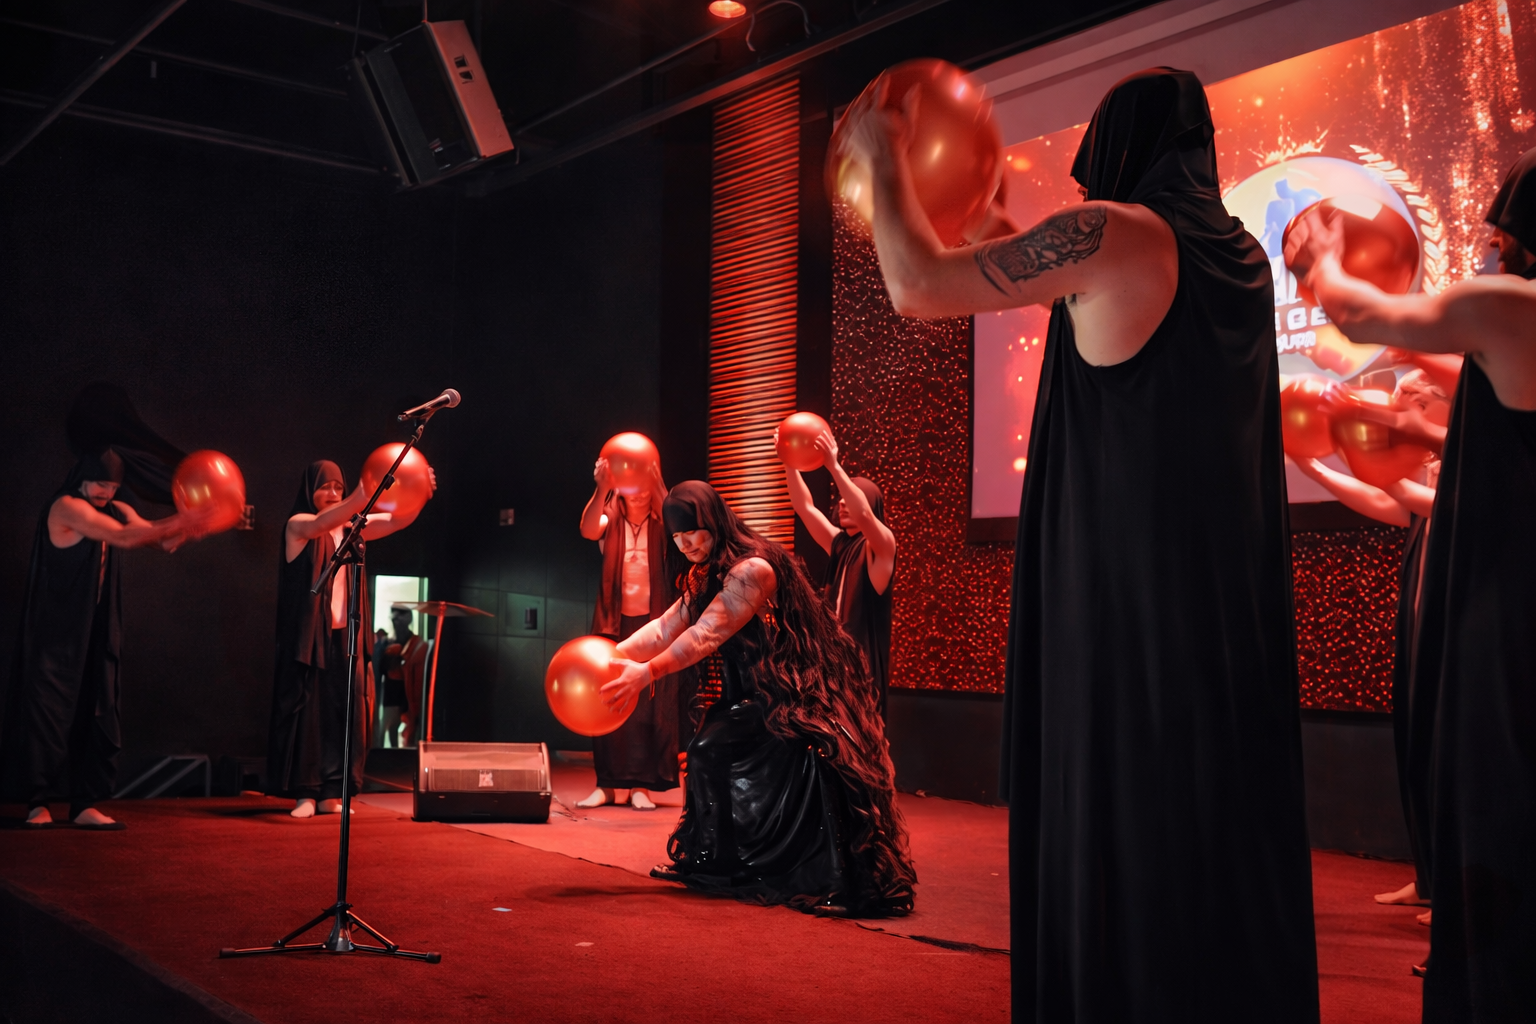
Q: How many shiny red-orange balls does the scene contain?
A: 9